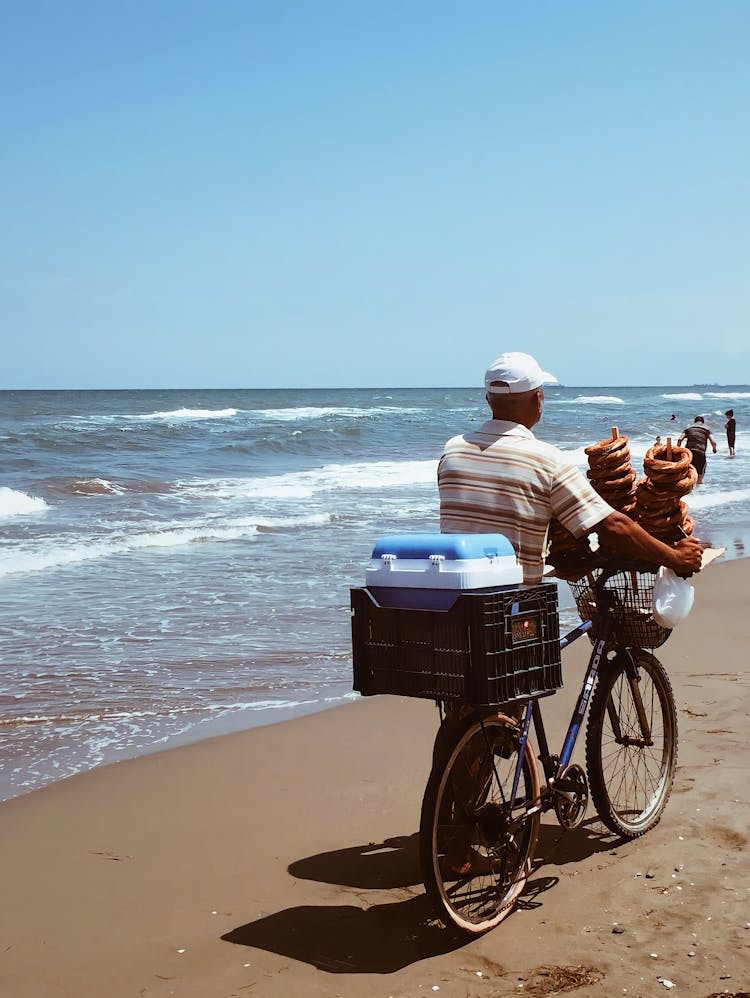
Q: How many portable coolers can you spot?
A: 1